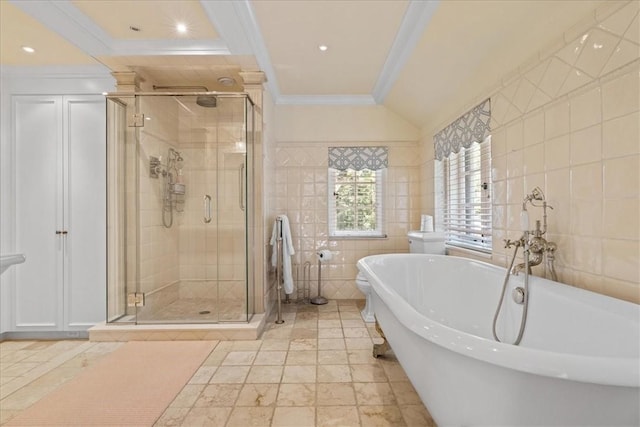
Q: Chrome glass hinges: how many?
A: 2